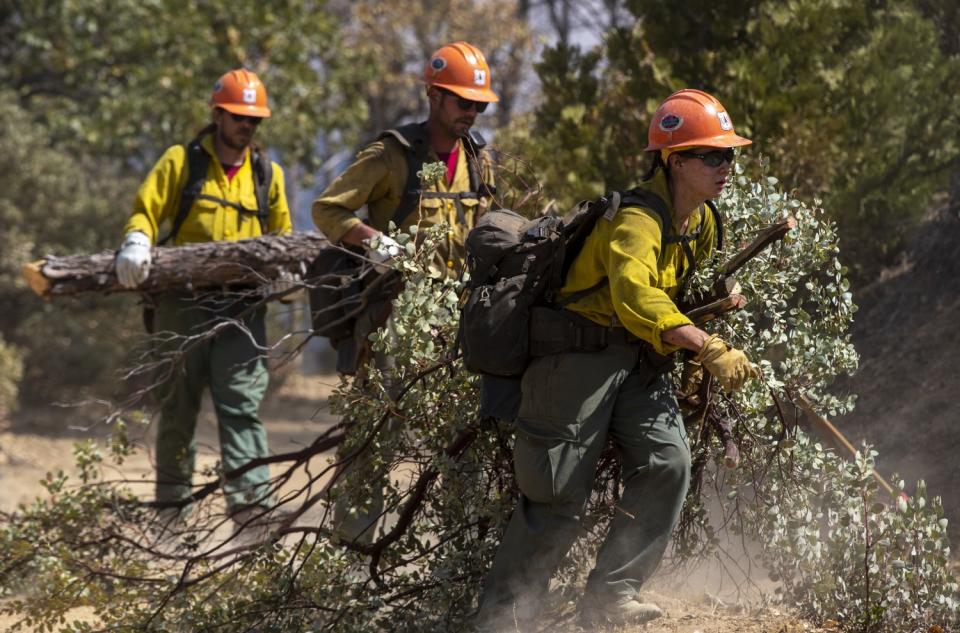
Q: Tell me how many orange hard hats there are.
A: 3